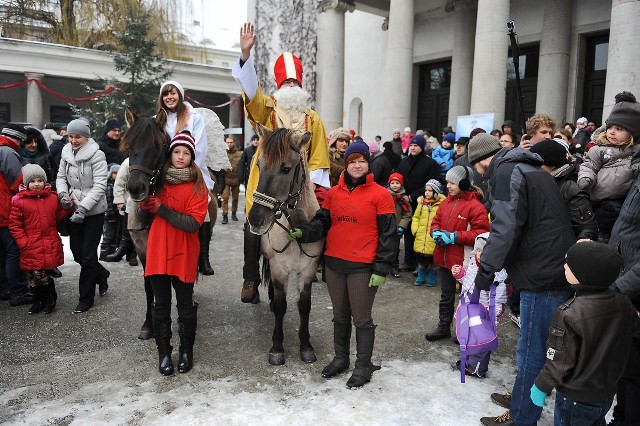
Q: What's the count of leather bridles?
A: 2